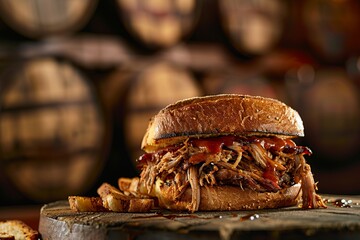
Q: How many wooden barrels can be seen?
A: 8